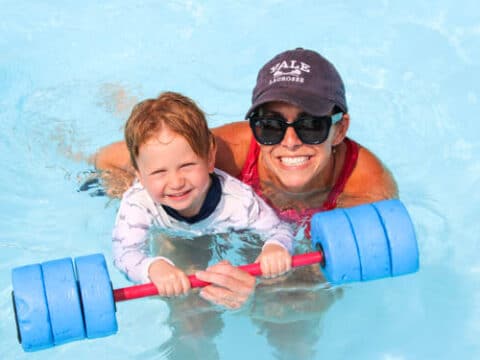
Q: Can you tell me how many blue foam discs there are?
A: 6